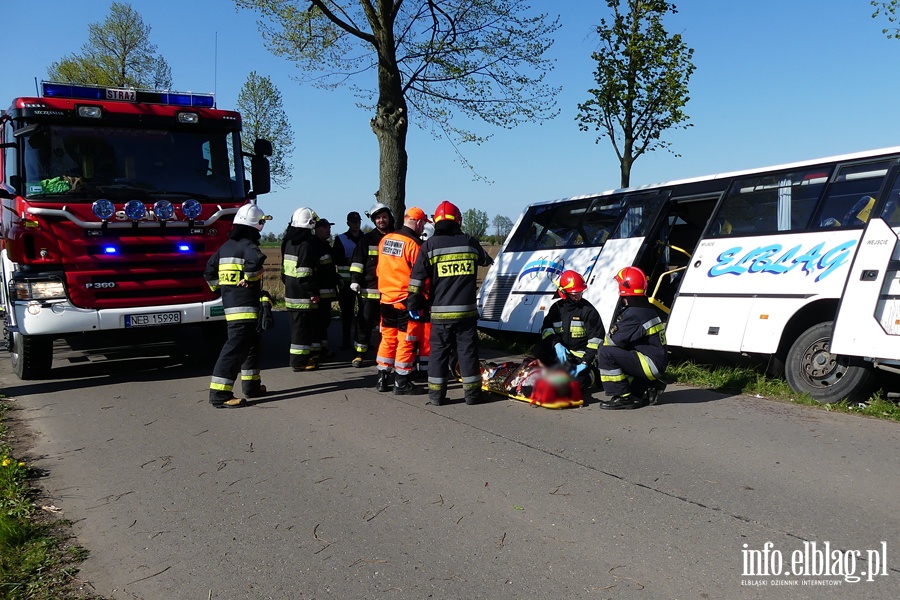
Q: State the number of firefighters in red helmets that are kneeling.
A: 2